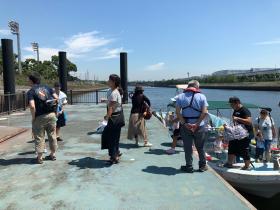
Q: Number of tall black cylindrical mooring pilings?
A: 3